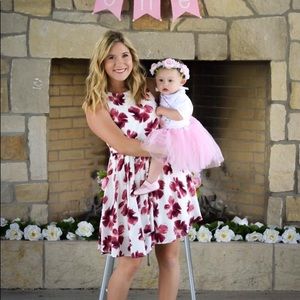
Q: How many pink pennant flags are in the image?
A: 3